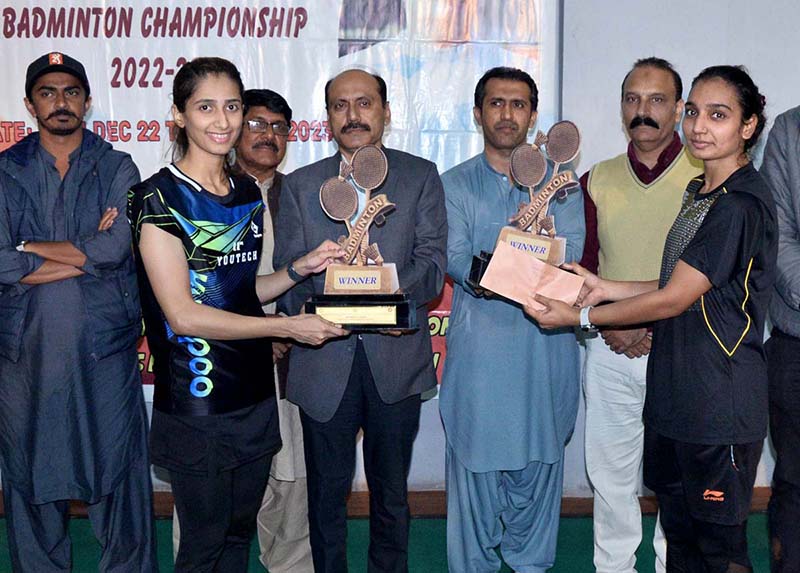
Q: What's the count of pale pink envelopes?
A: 1